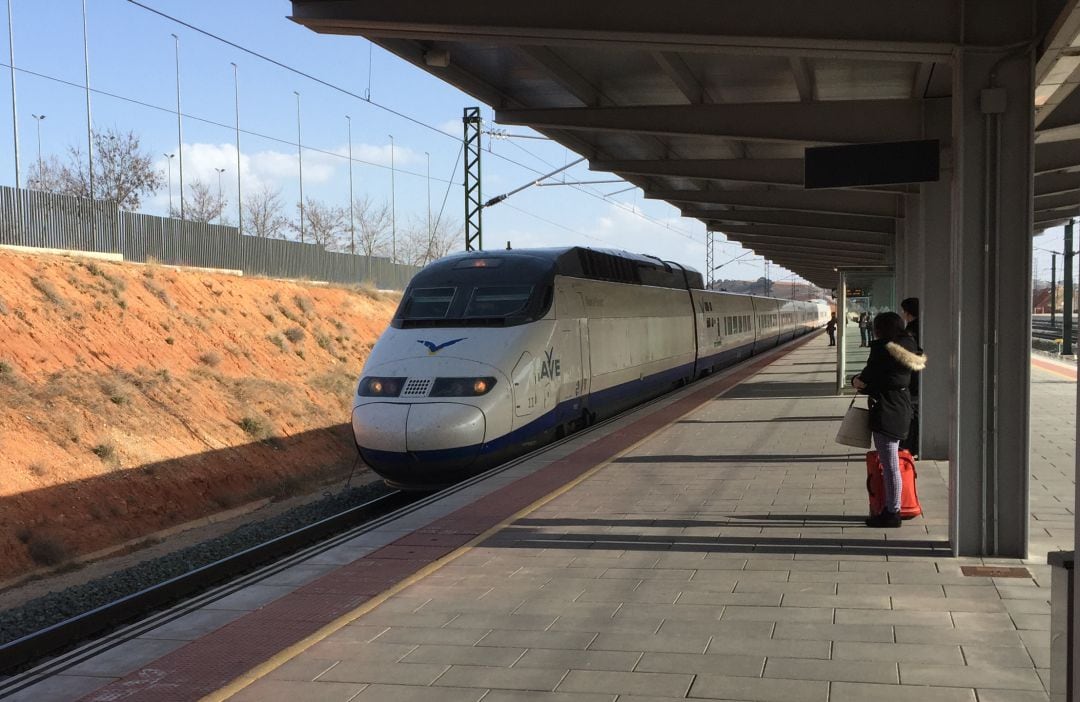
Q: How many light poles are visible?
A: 11